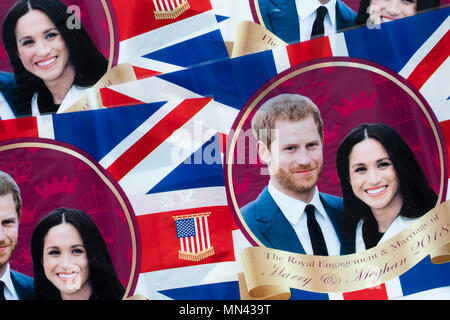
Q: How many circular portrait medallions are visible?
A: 4